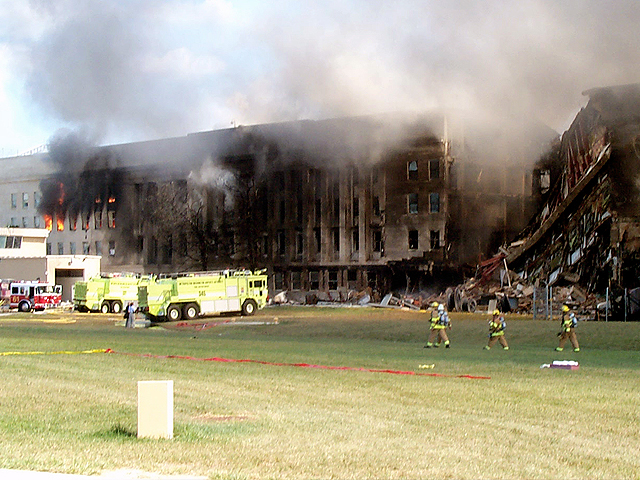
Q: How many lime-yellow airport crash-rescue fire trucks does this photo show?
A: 2